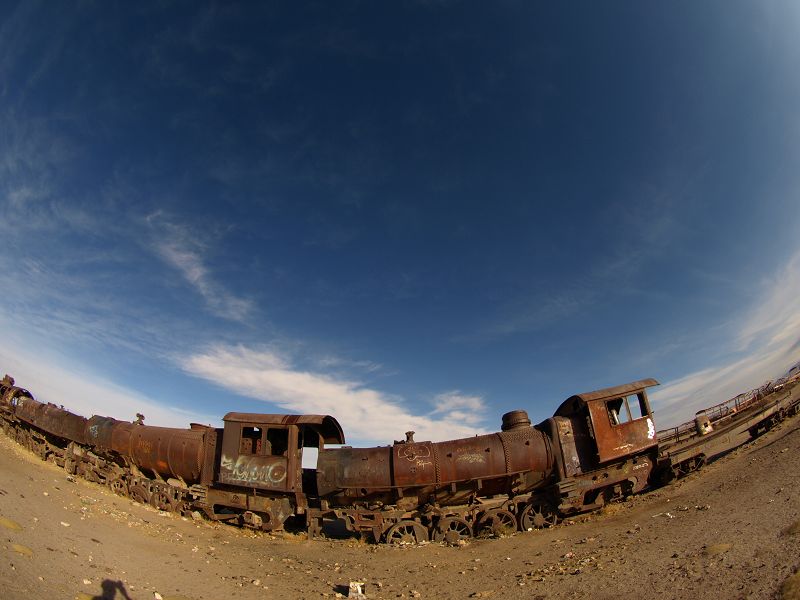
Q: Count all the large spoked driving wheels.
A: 4